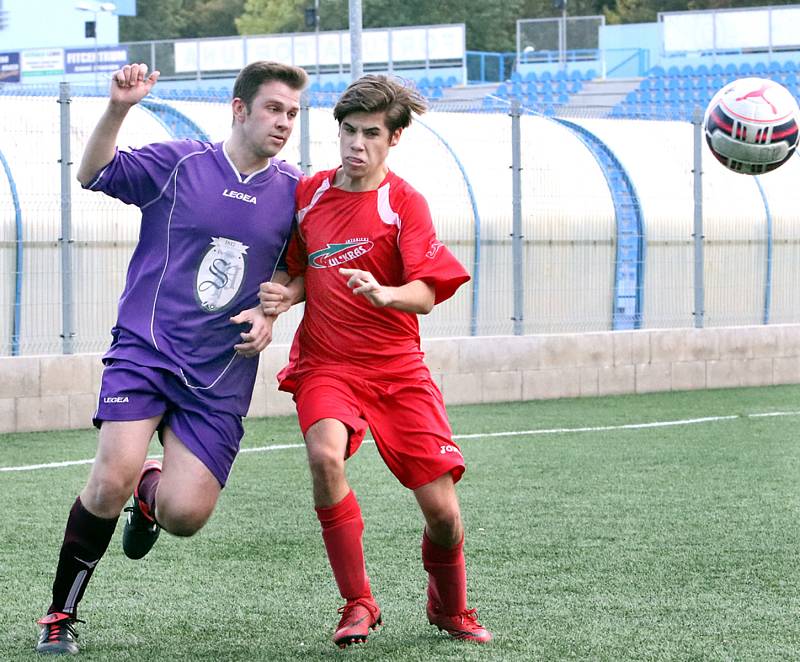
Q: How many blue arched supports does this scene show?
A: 5